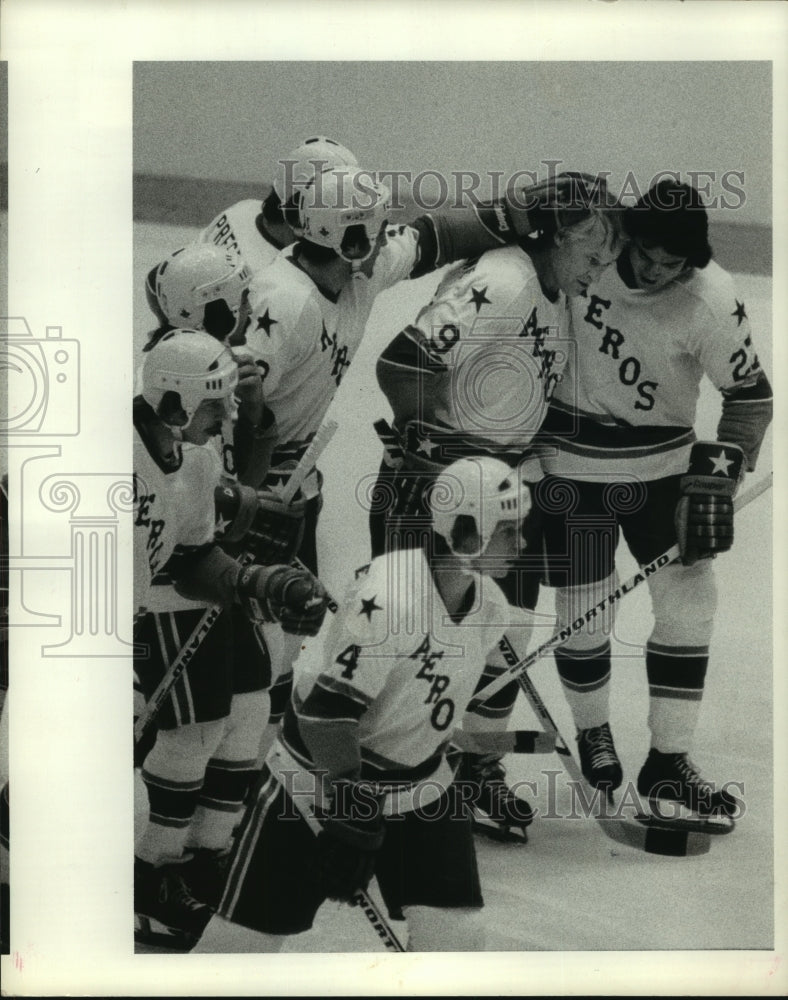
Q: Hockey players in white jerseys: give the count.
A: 7